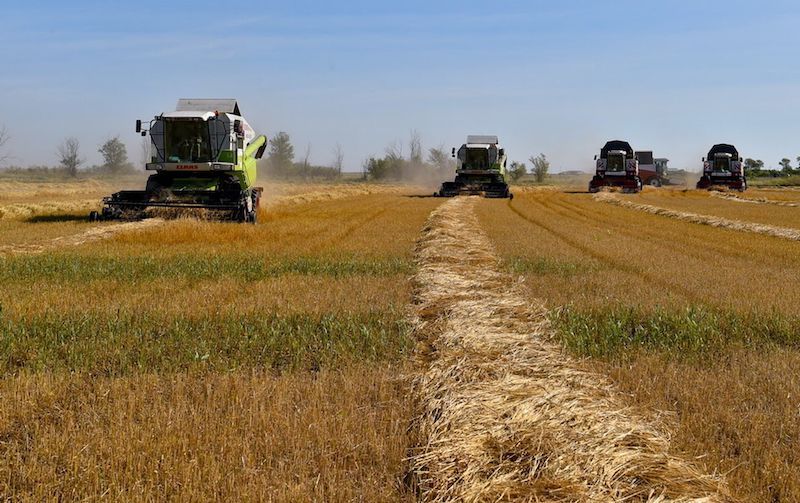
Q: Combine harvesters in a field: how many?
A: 5